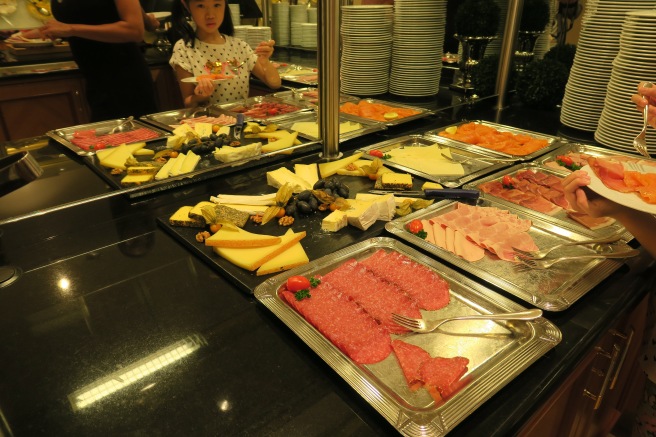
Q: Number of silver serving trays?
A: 12